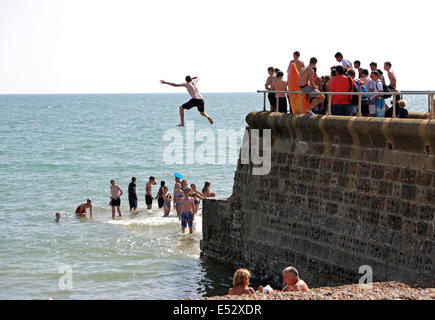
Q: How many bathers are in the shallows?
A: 13